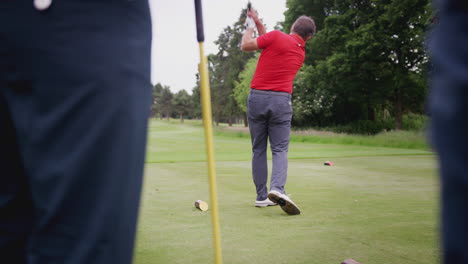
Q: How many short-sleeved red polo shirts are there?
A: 1